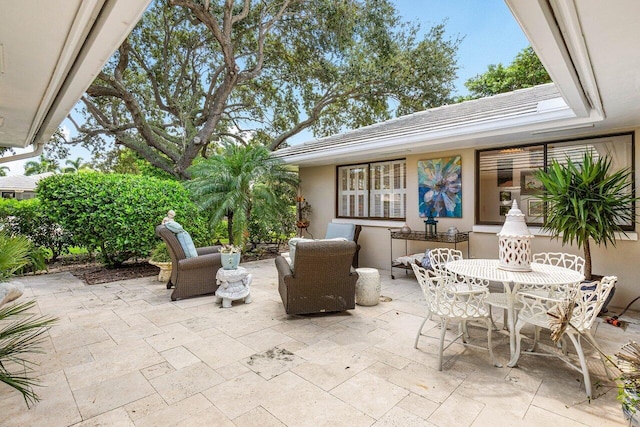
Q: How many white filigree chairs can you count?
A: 4